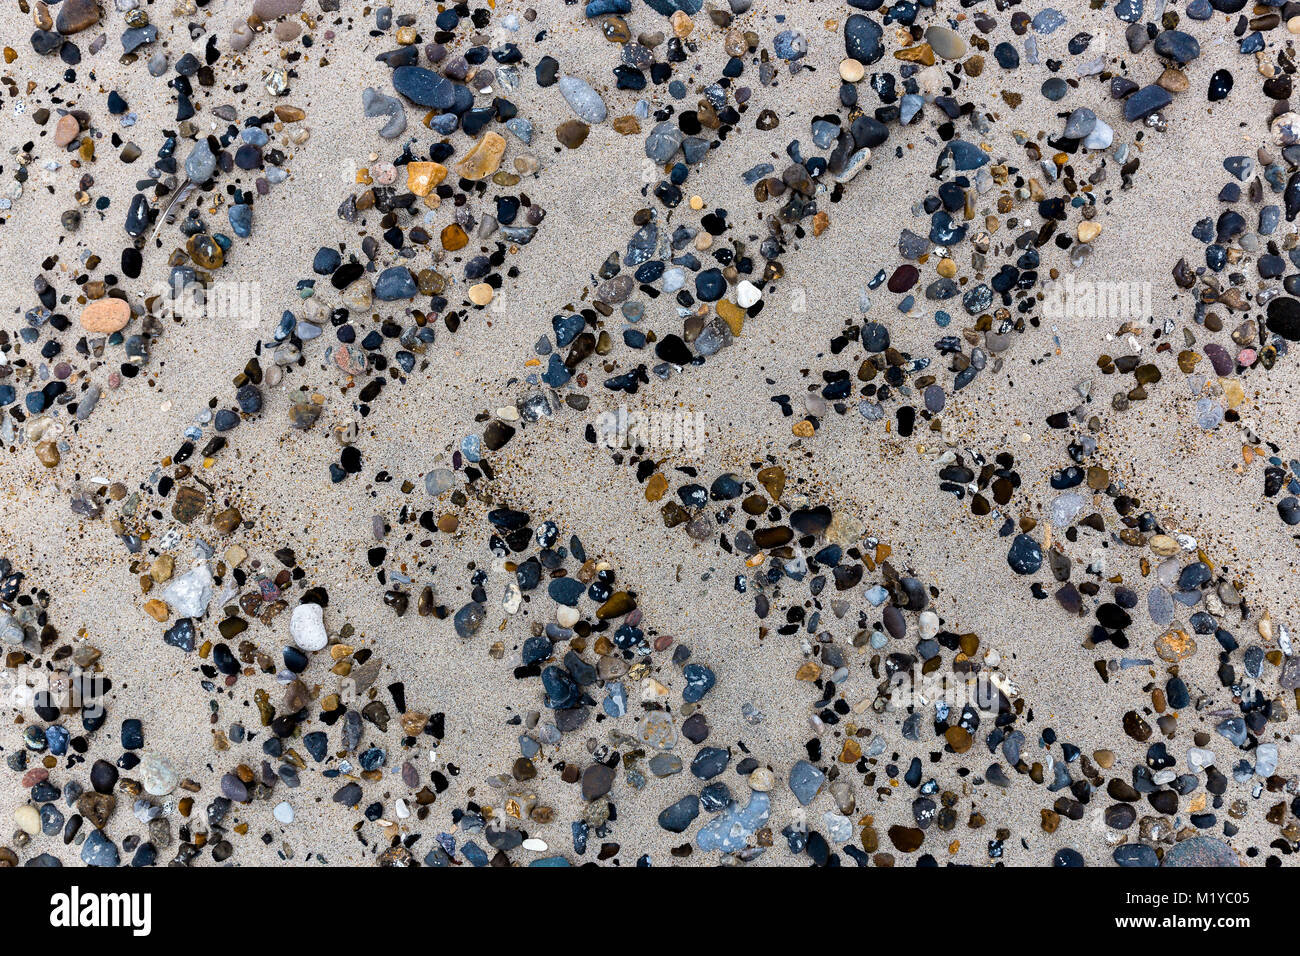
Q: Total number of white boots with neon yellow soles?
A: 0